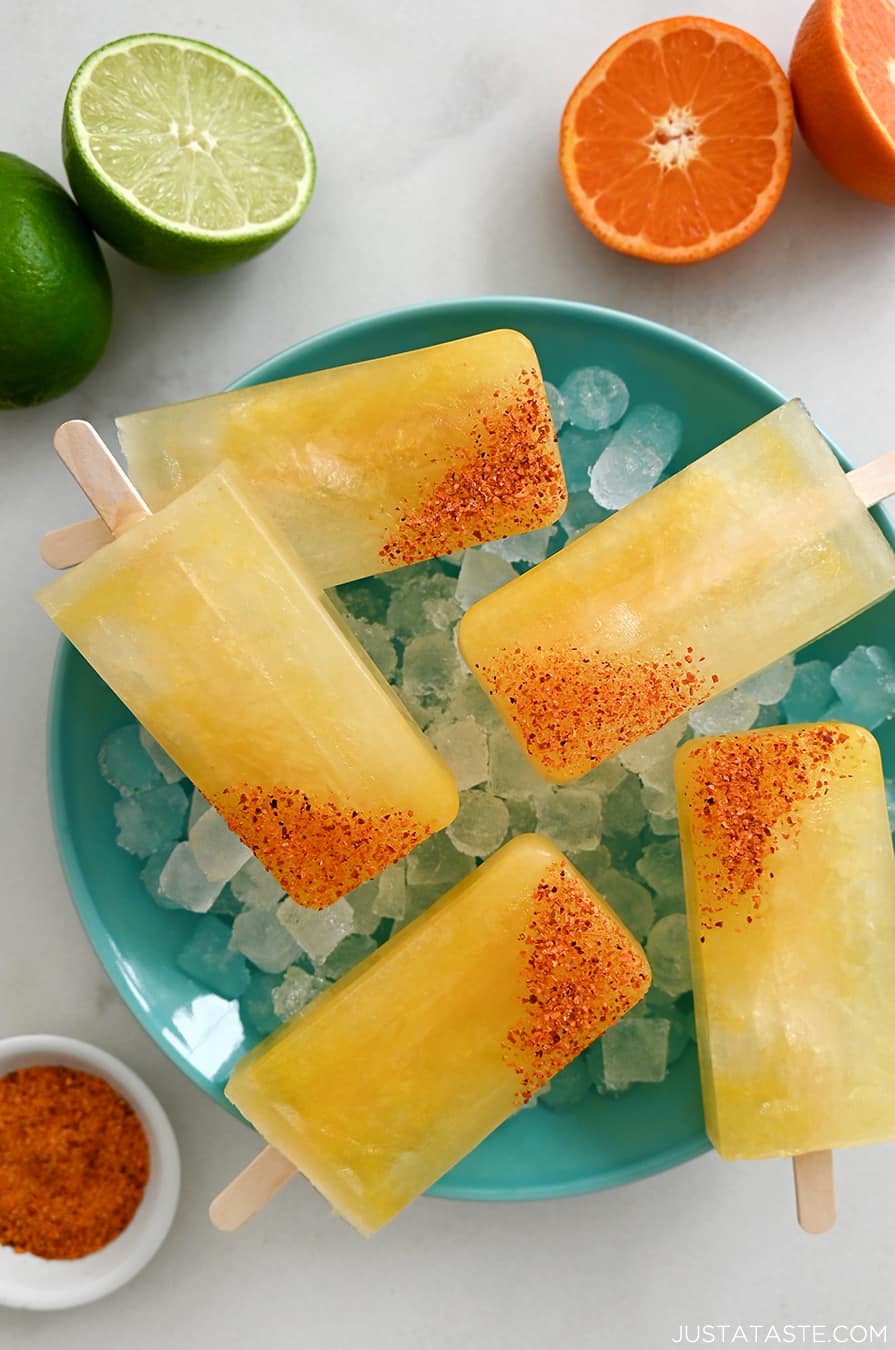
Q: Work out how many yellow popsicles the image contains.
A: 5